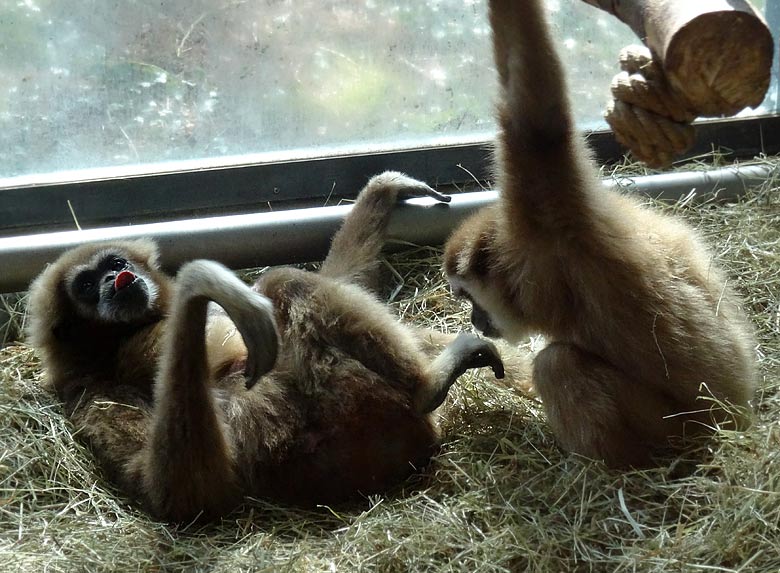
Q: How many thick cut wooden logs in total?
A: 1